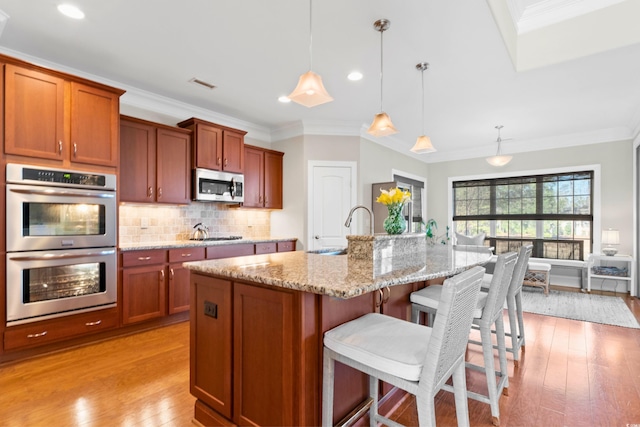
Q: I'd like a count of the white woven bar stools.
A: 3